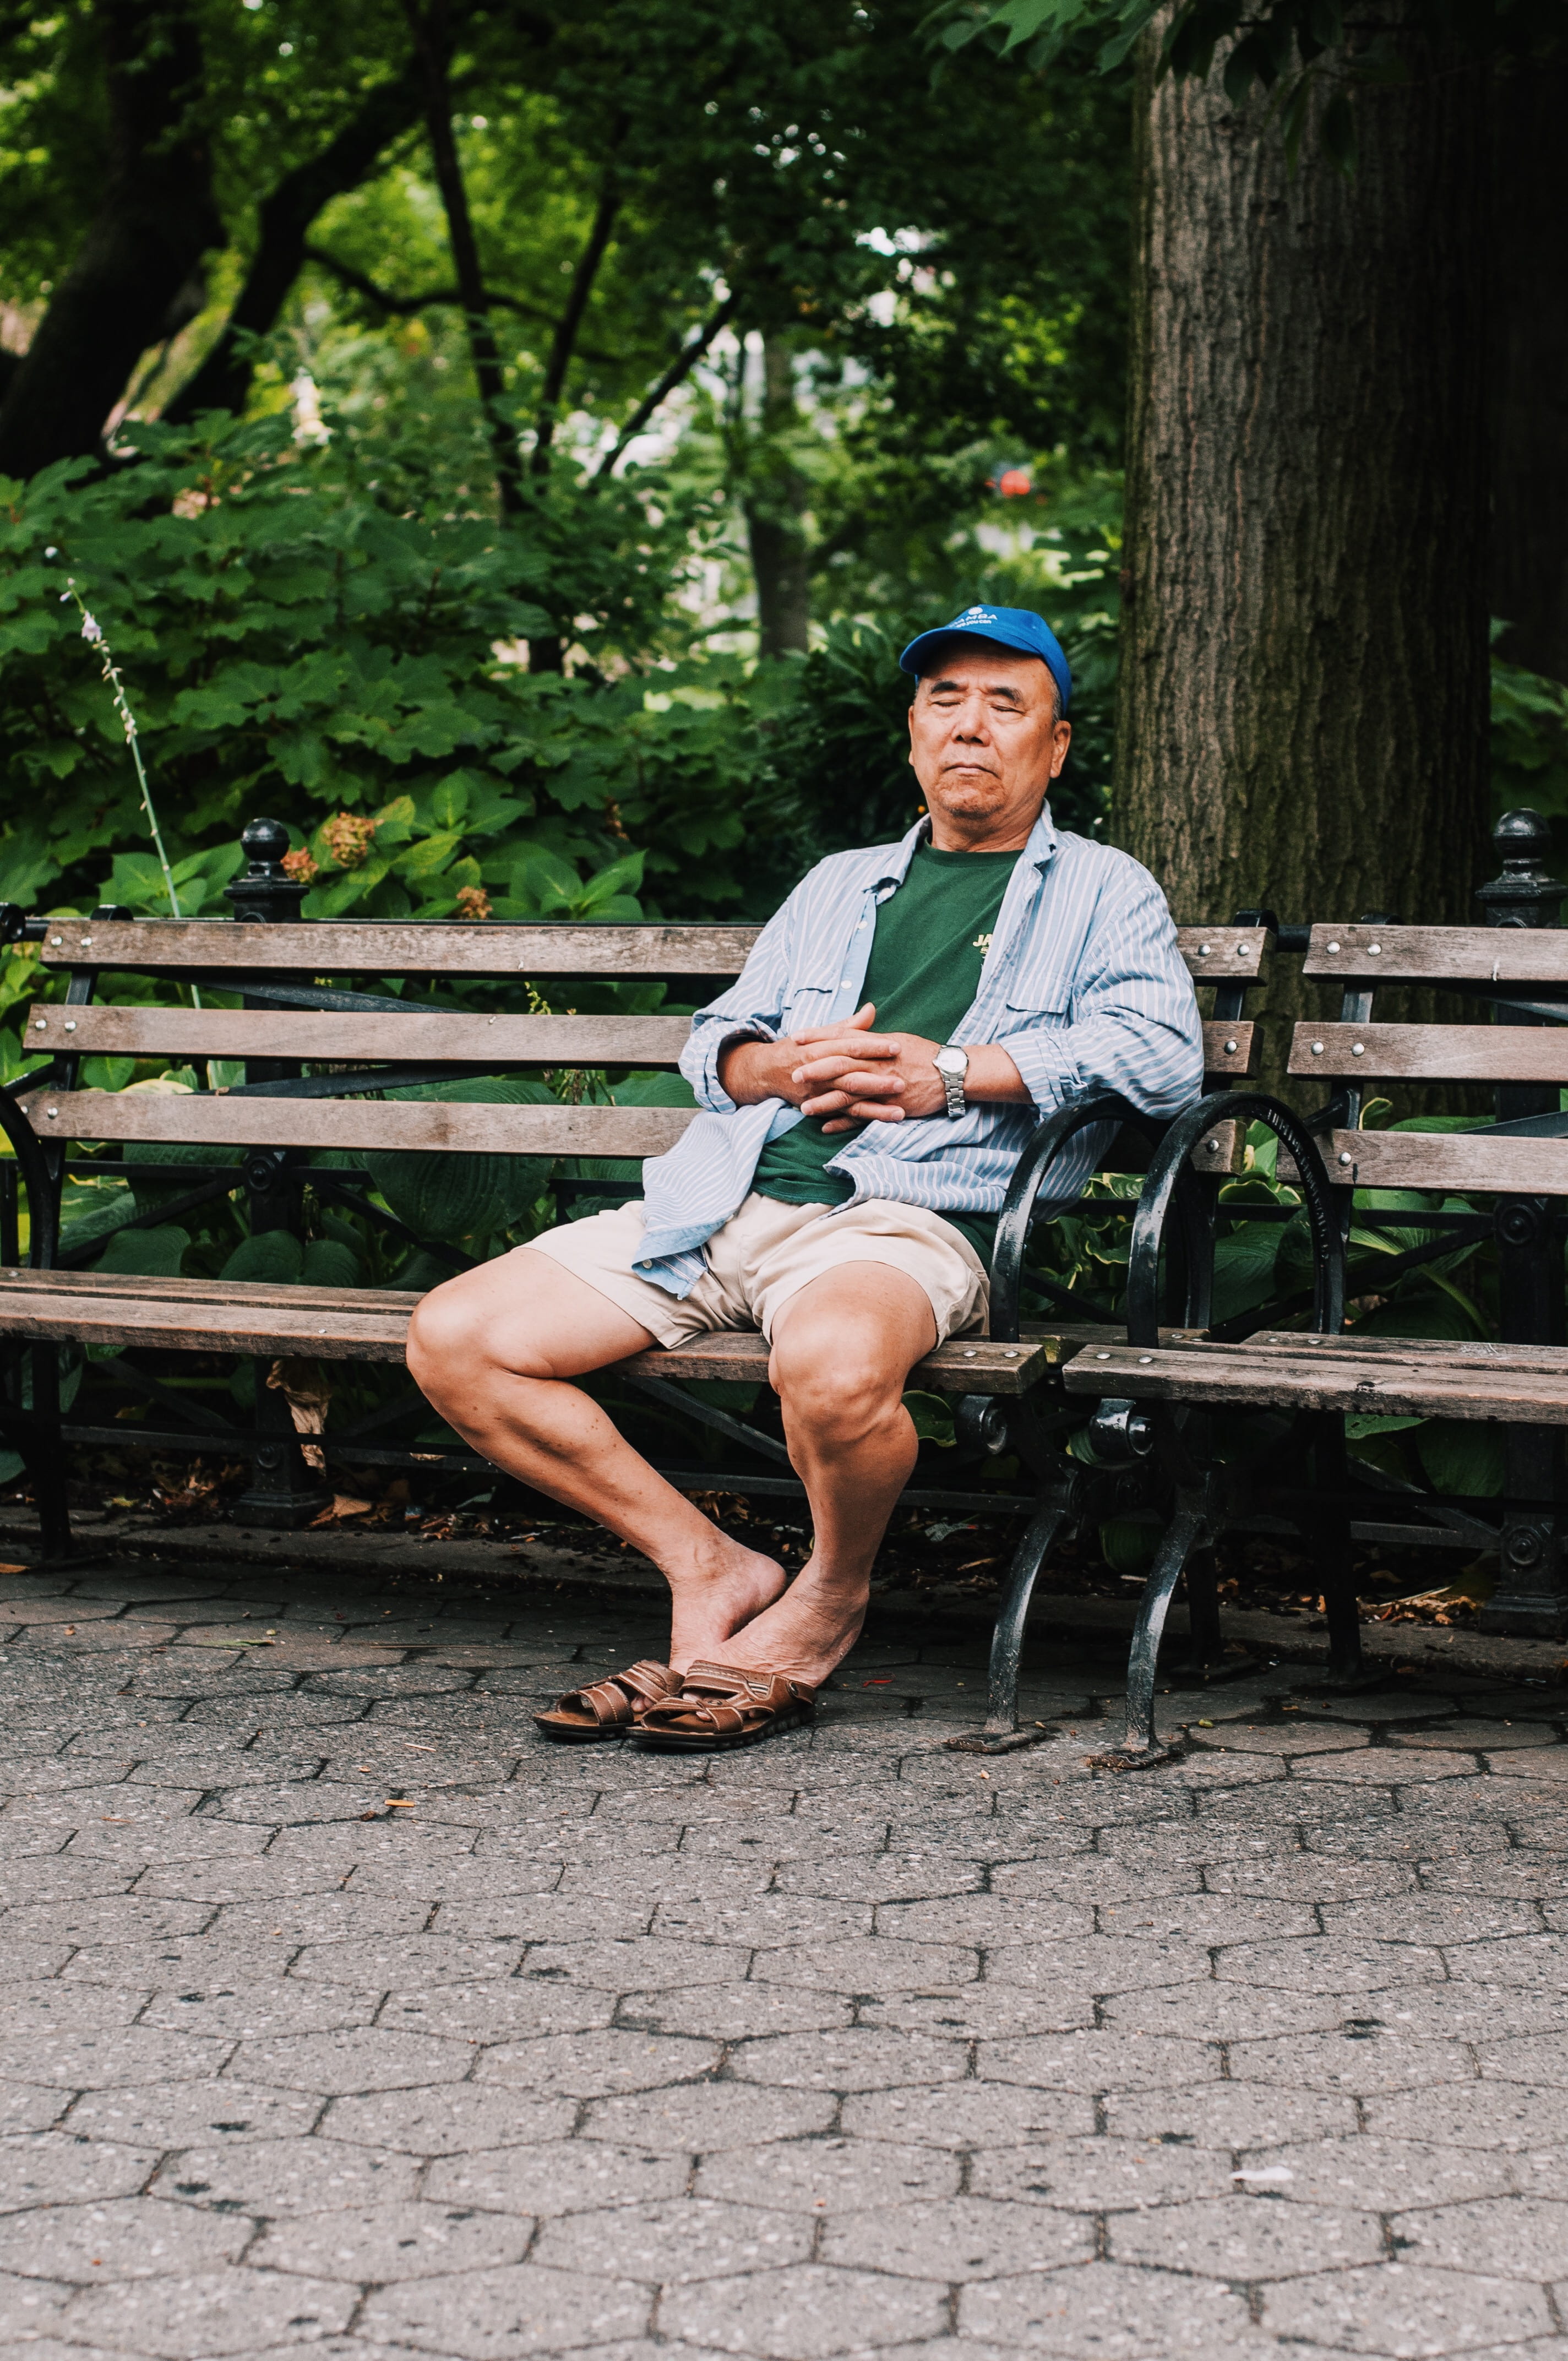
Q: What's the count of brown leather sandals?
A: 2